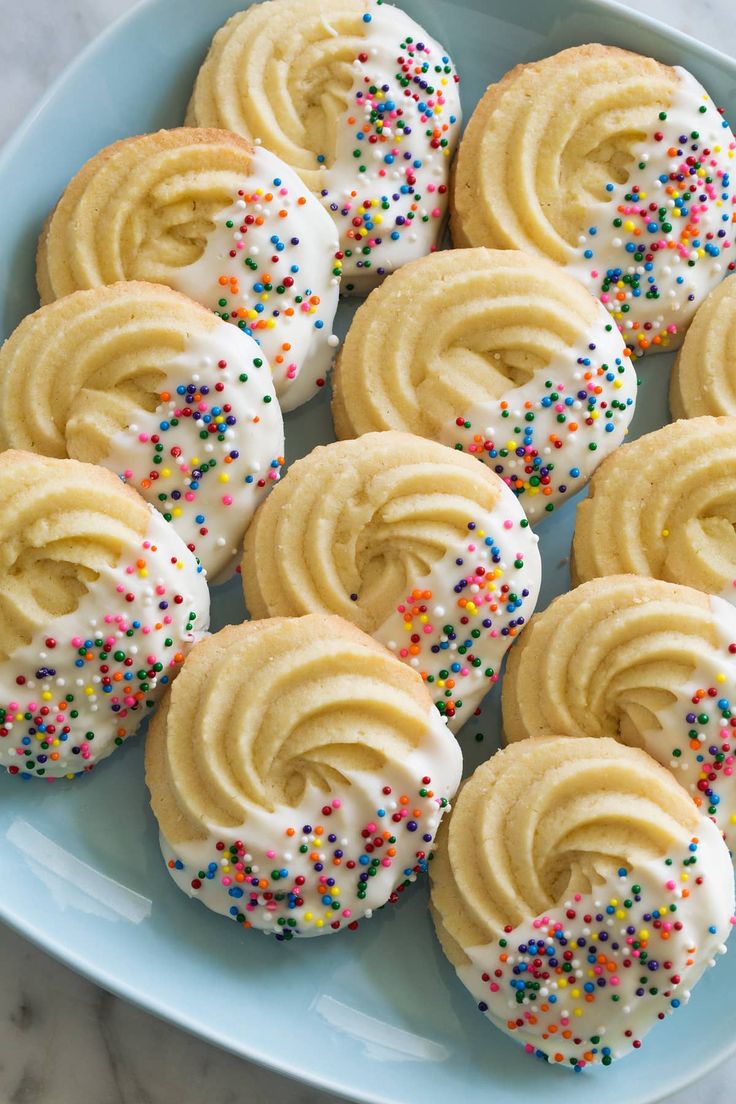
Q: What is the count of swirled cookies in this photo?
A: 12